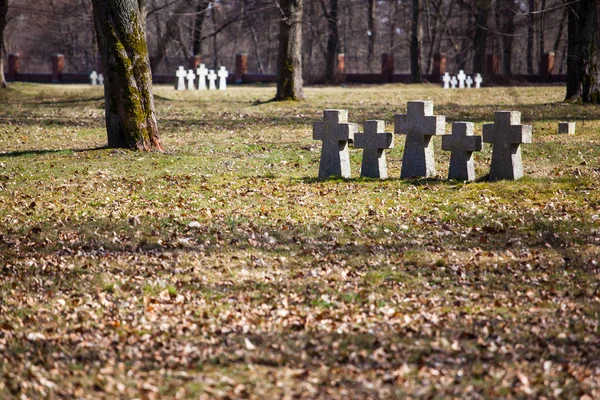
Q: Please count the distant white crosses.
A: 12